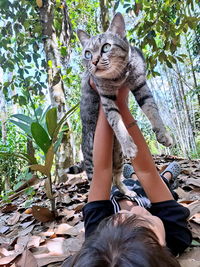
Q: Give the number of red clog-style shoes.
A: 0